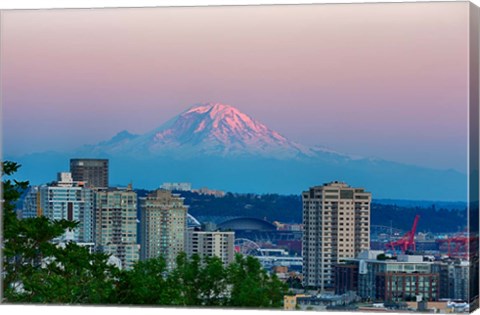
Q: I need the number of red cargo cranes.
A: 2